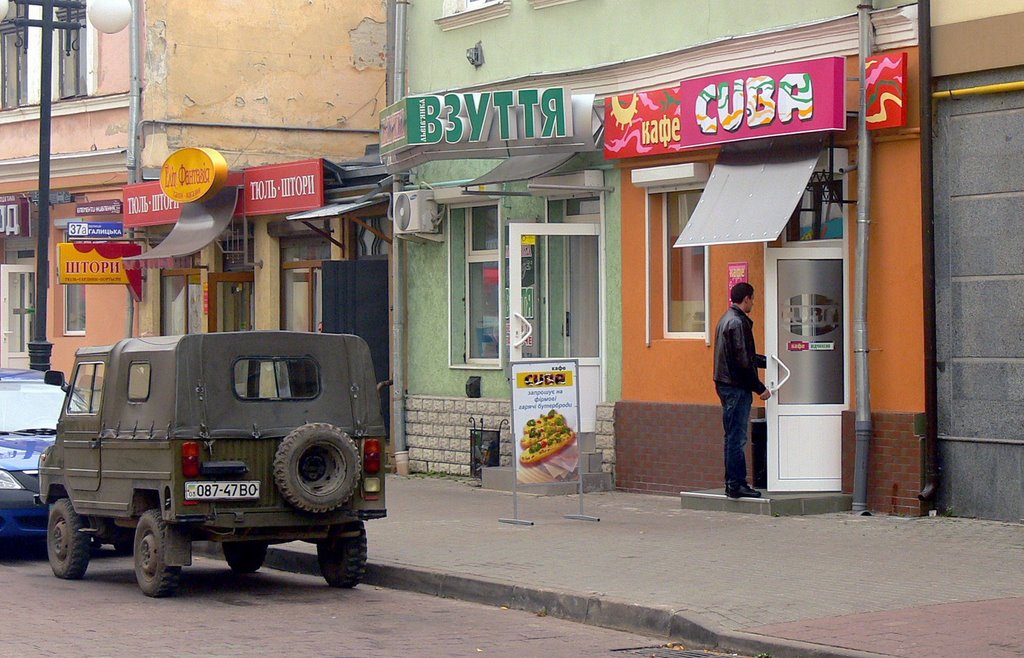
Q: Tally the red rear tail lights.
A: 2